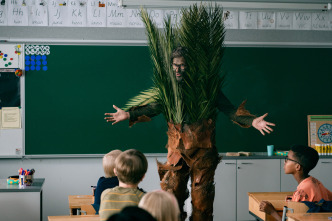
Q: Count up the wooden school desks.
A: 4